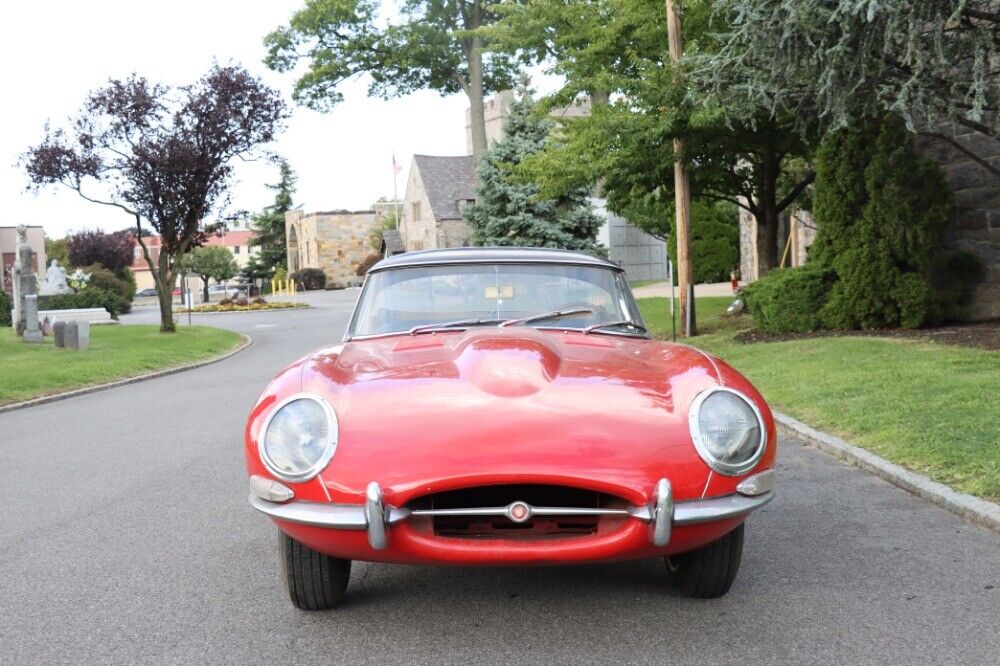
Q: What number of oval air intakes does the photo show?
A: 1